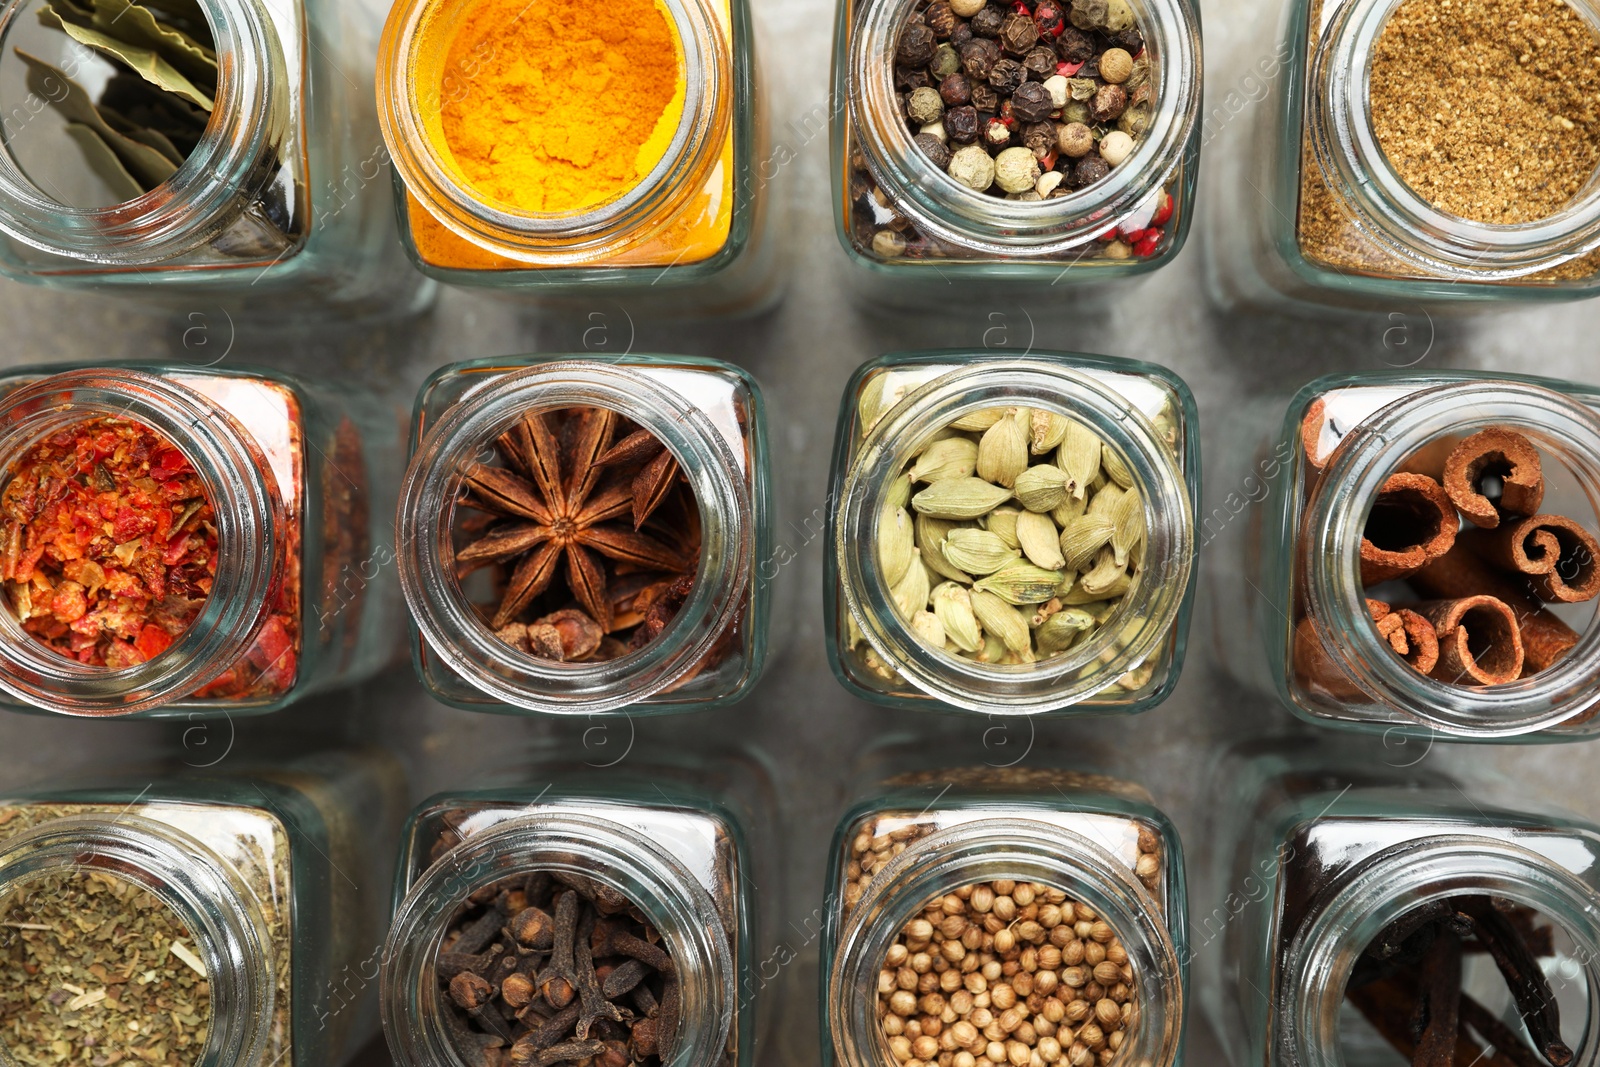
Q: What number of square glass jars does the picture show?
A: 12